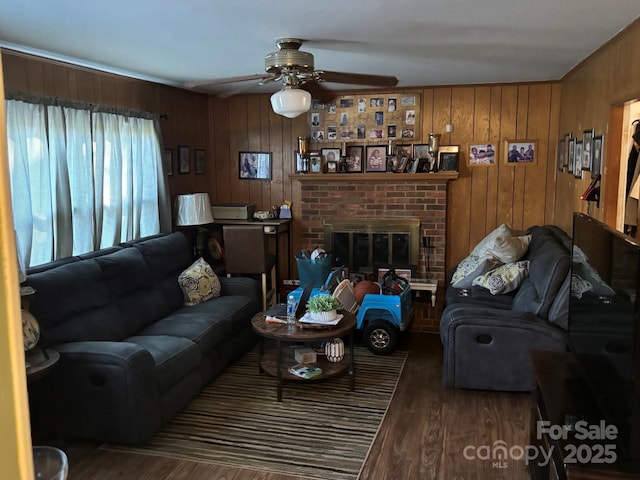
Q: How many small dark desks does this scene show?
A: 1